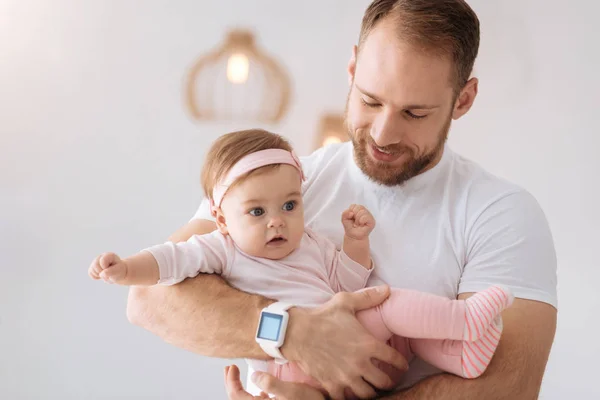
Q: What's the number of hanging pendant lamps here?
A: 2